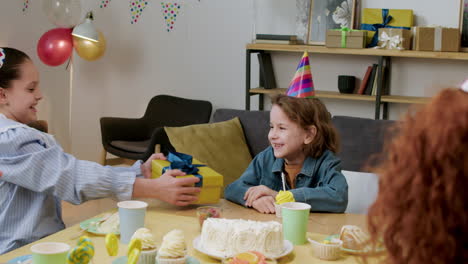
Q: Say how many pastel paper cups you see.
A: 3